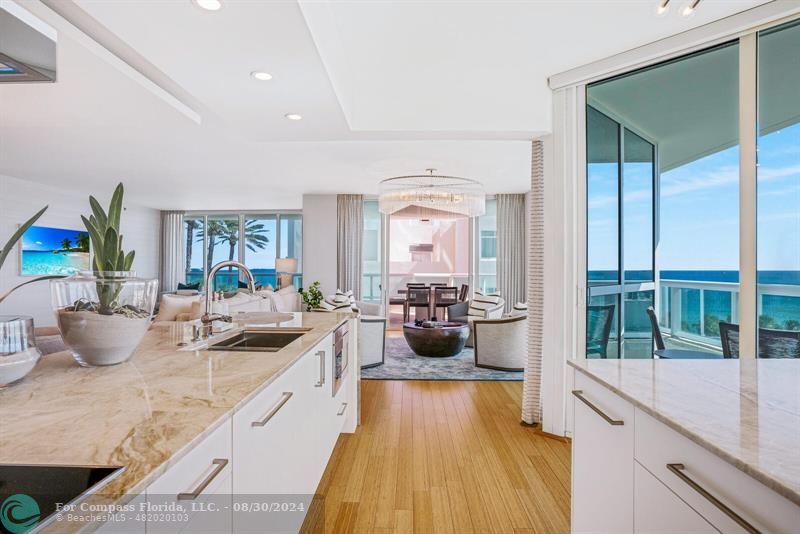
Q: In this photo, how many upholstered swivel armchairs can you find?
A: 4